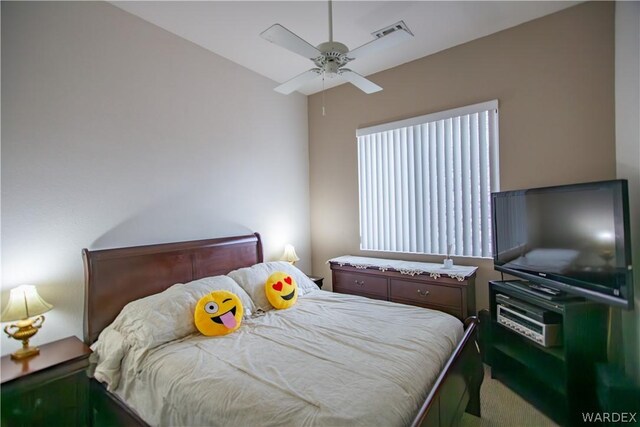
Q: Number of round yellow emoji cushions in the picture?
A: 2